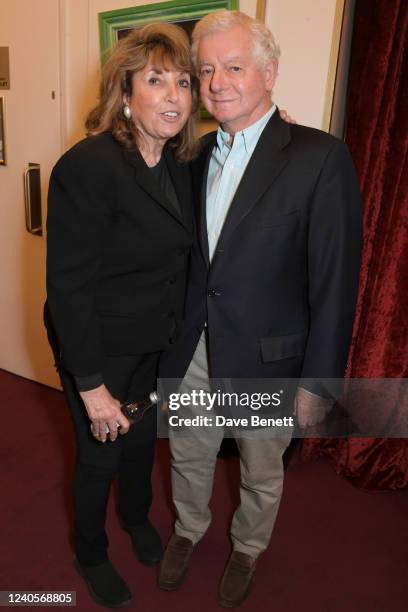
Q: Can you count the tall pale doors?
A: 1